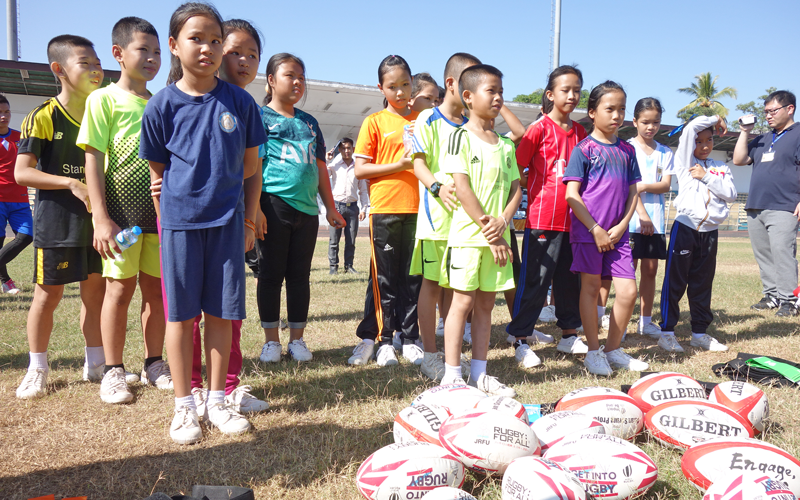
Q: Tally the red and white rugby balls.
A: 15